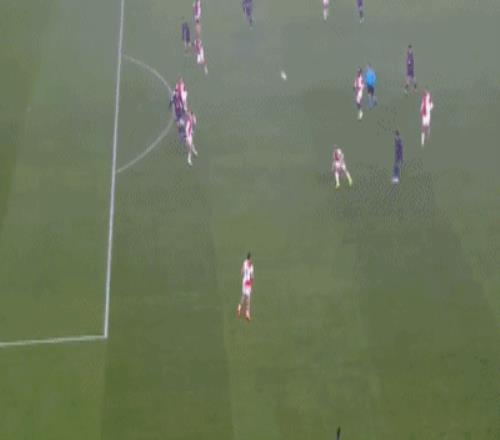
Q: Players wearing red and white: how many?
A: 9